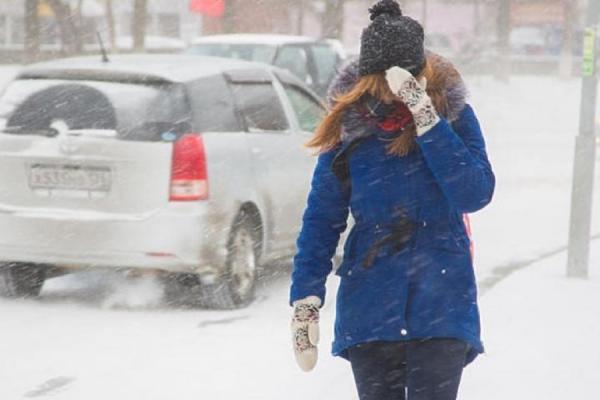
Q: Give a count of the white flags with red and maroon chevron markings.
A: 0